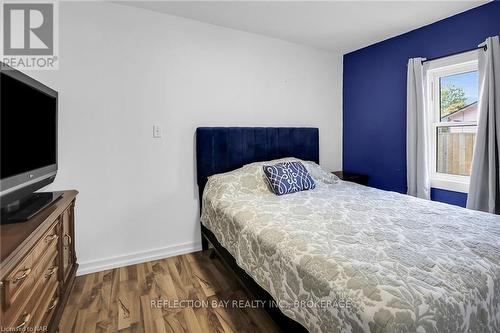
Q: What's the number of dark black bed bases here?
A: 1